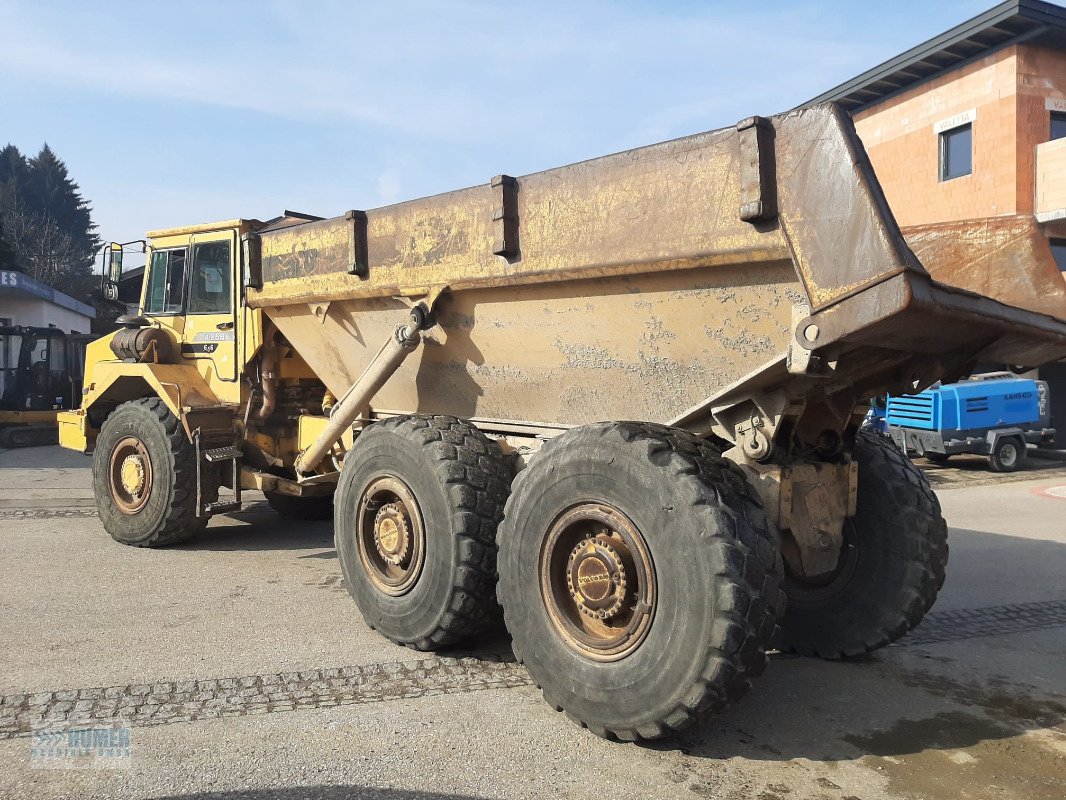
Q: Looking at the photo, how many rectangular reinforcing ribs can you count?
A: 4